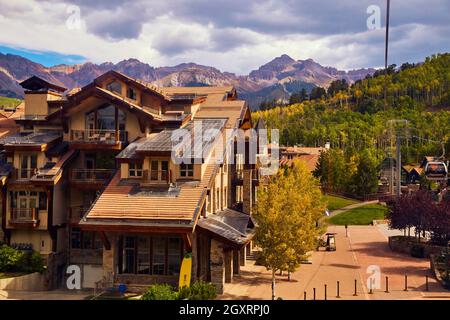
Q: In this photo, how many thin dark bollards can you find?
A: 9